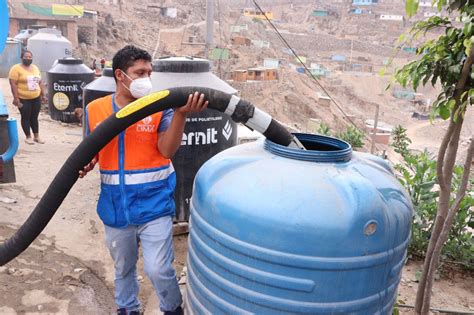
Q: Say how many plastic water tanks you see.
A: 5